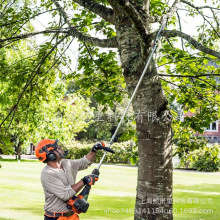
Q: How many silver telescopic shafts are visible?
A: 1